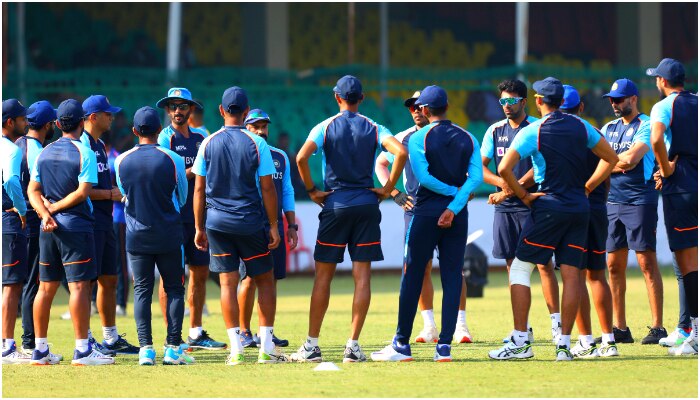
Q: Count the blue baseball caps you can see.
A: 14